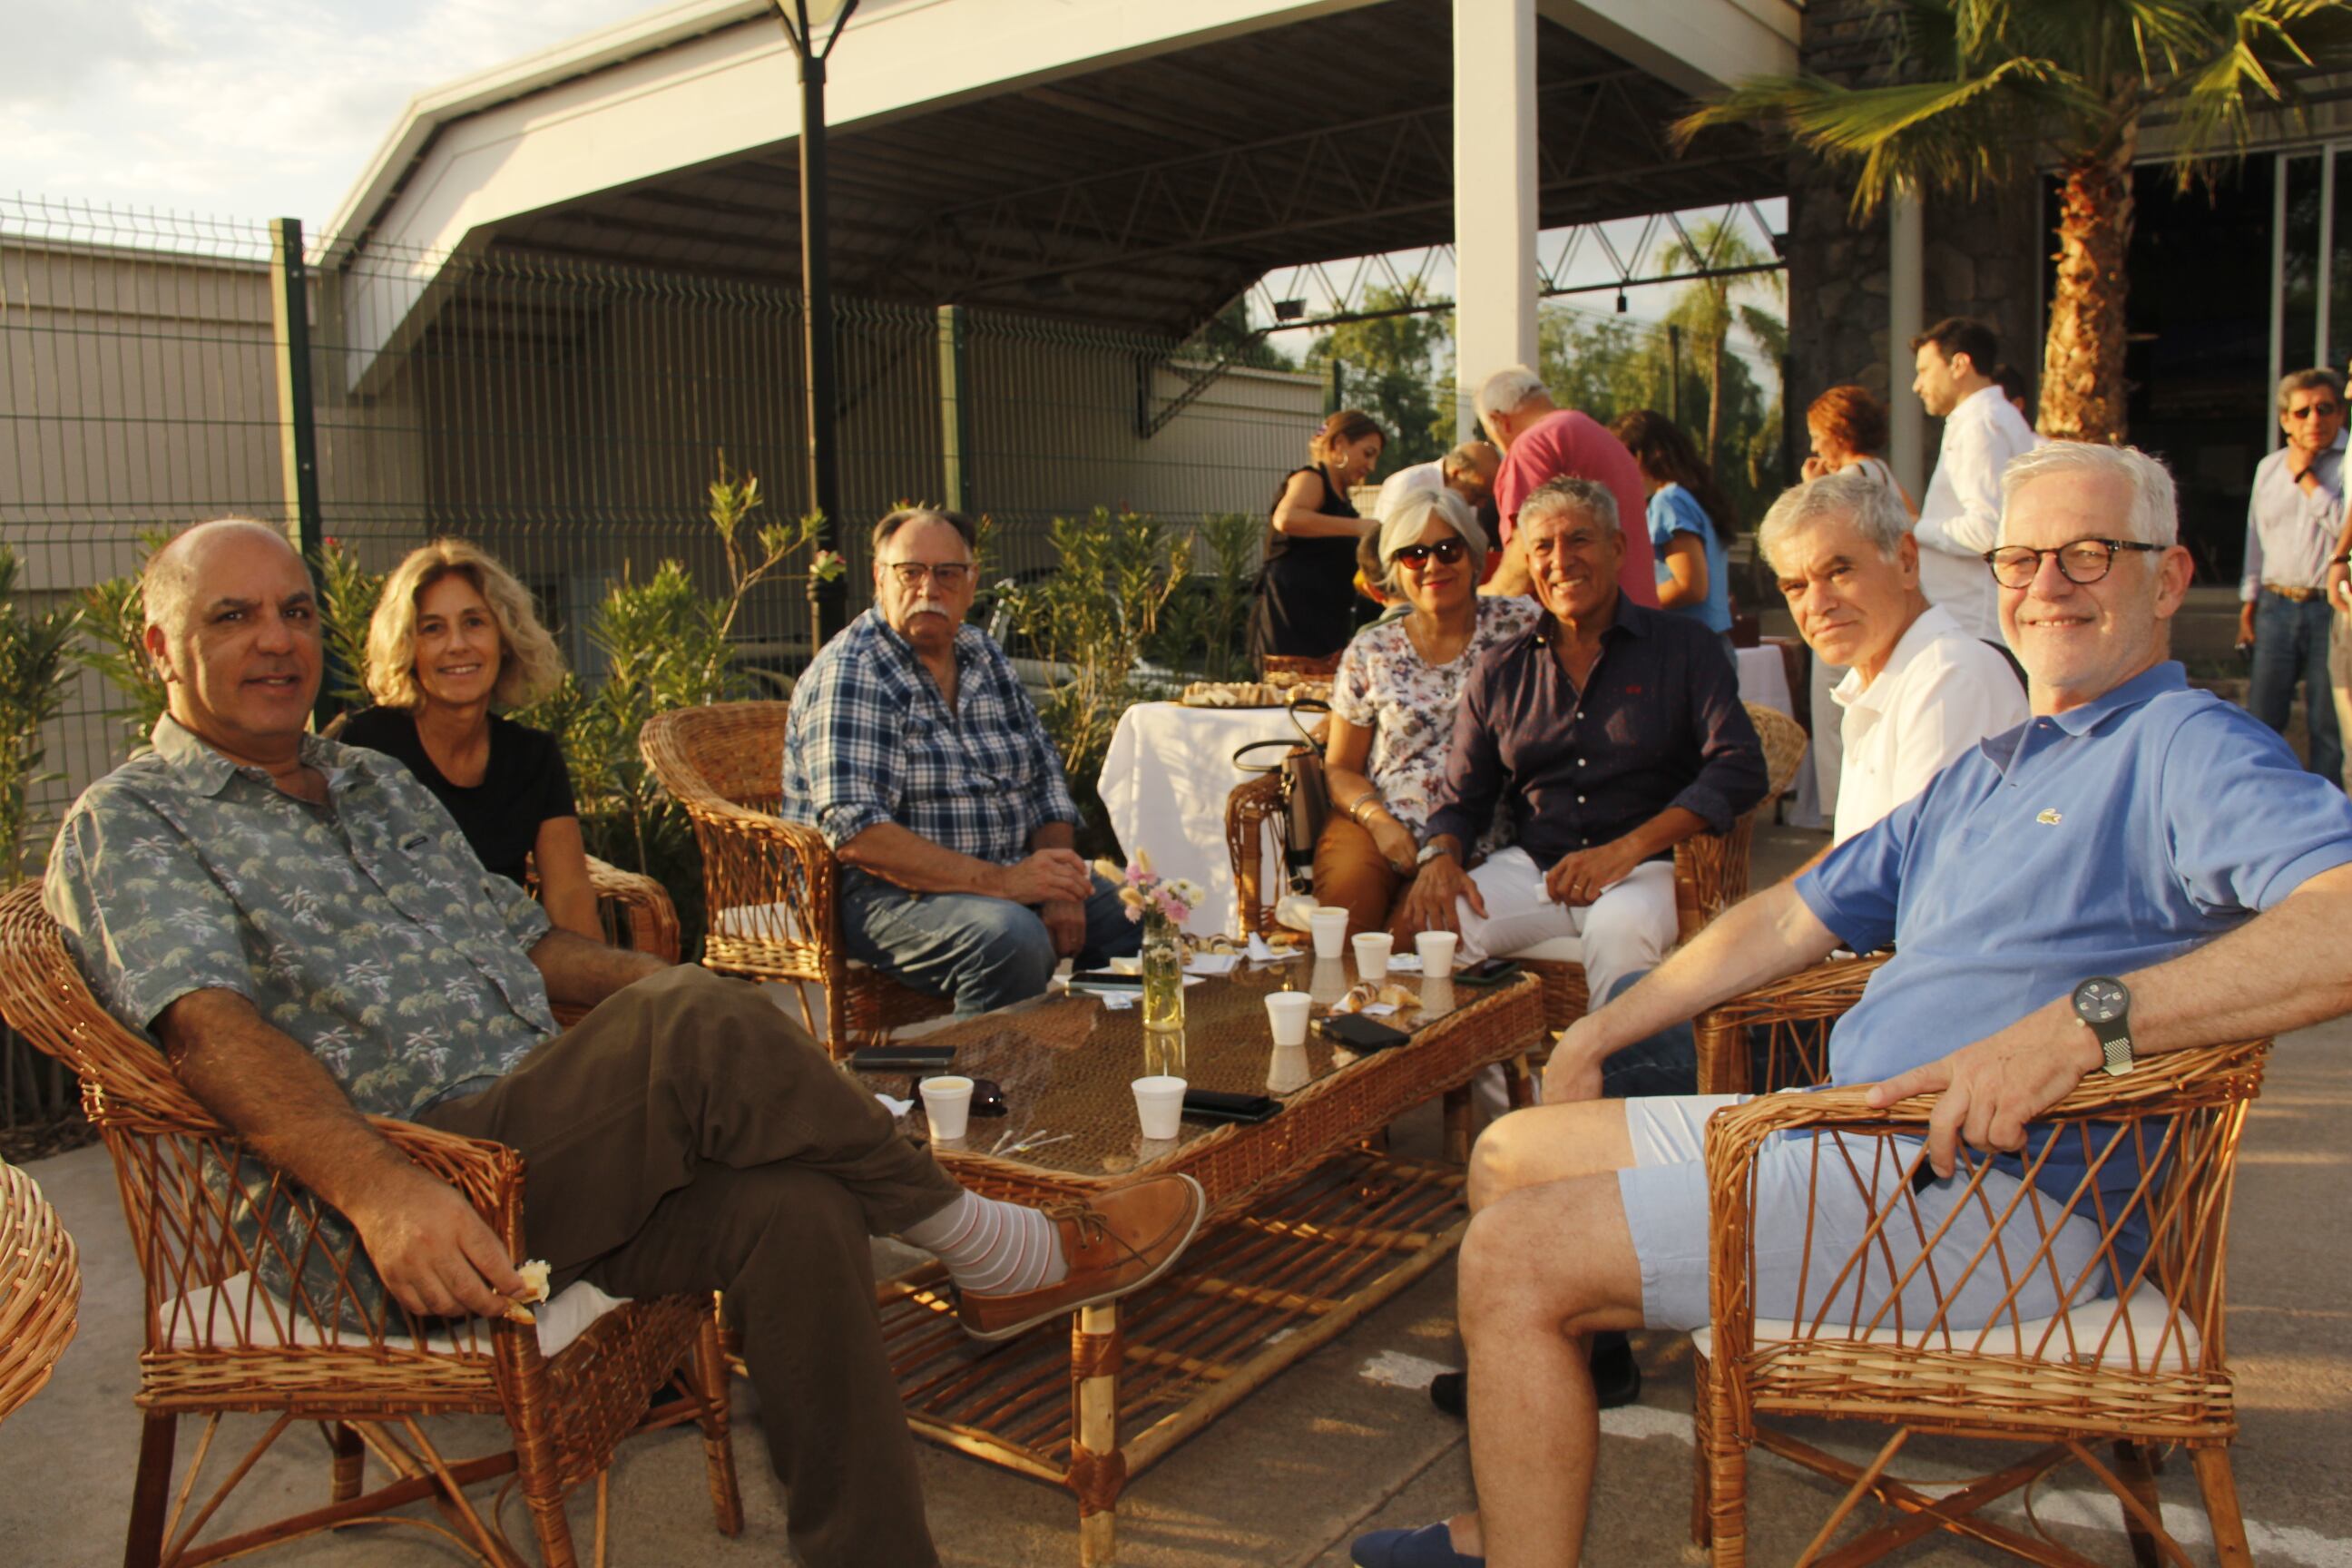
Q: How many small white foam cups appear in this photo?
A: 6